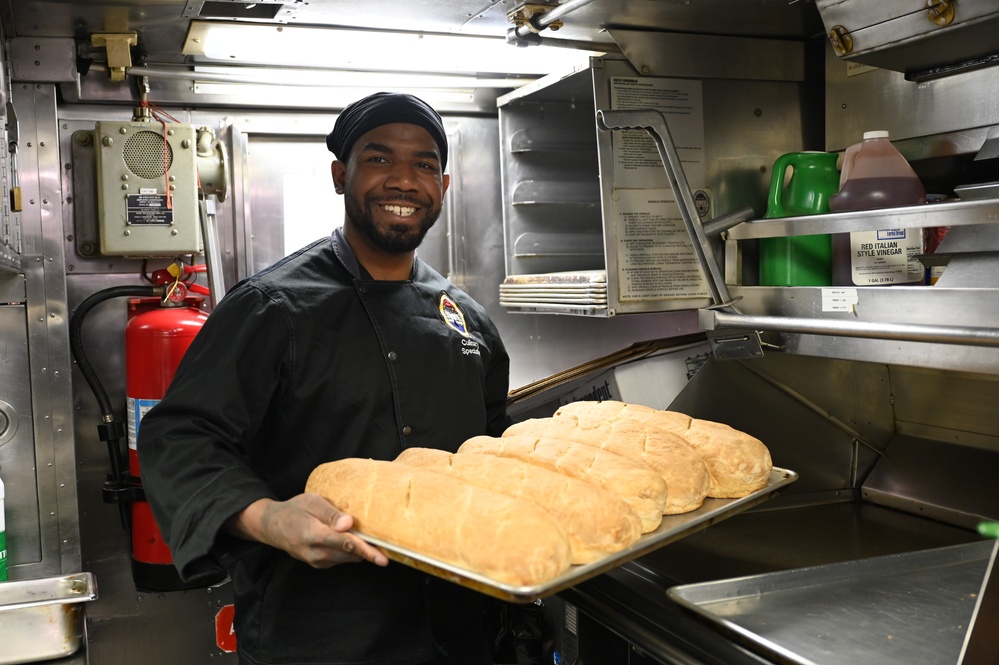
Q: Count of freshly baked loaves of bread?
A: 5